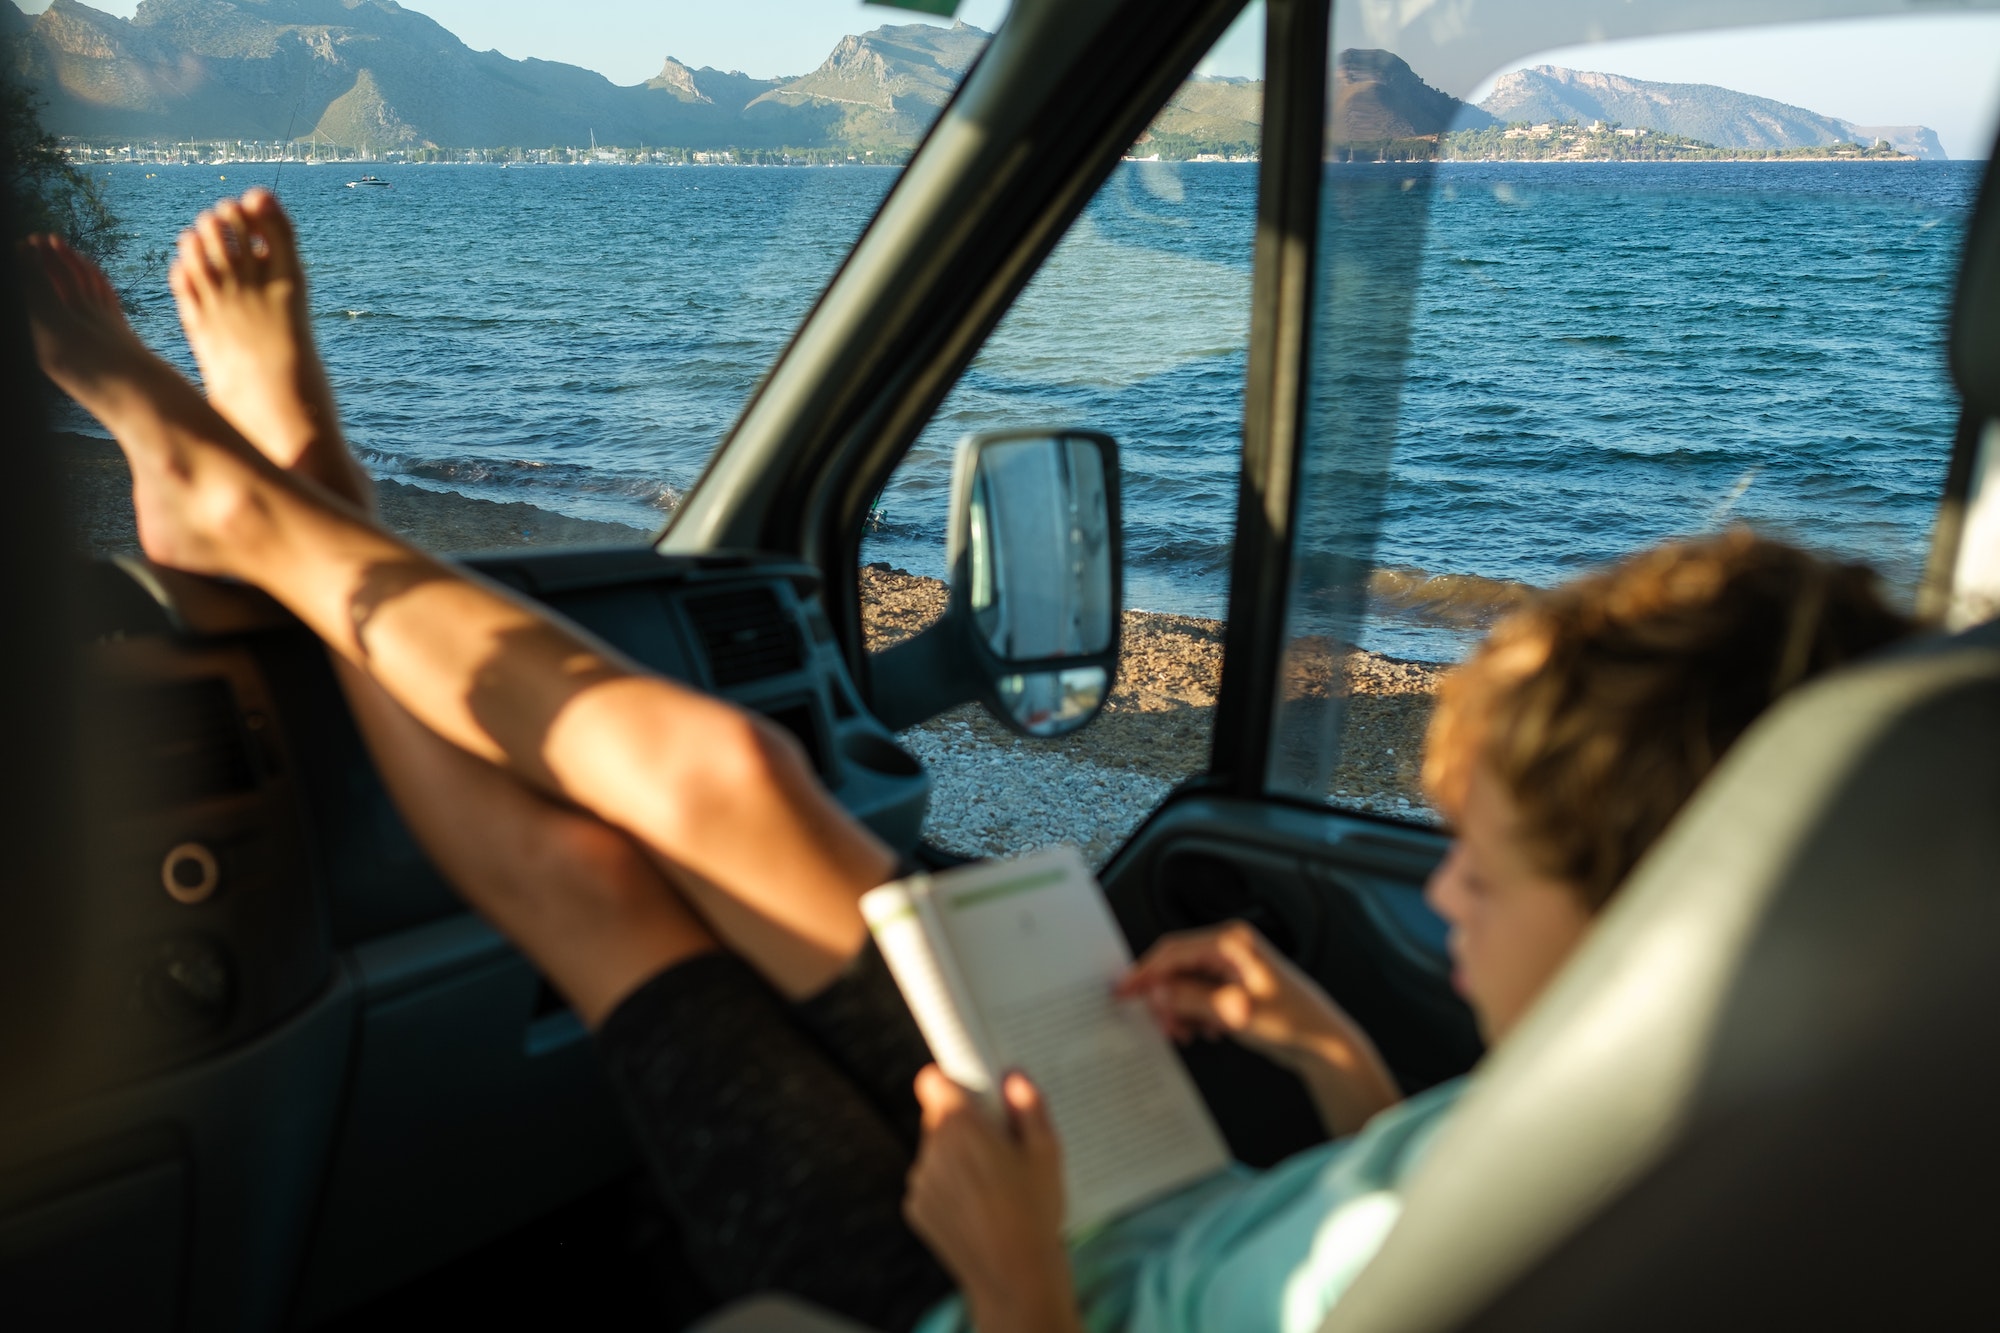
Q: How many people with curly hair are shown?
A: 1